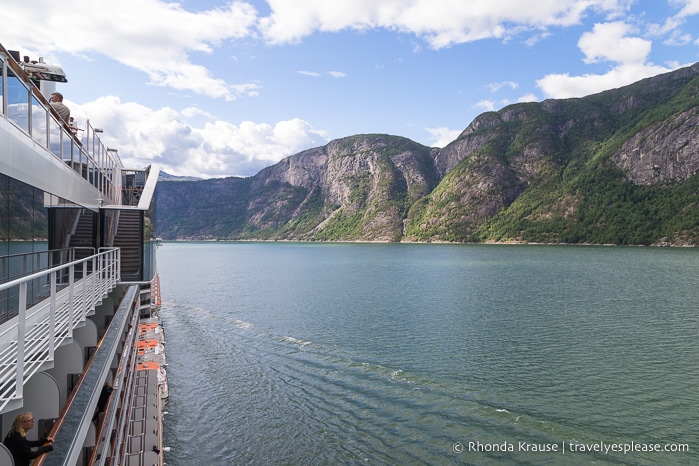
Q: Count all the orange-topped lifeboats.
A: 3